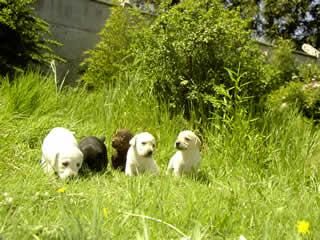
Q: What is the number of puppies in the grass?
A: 5